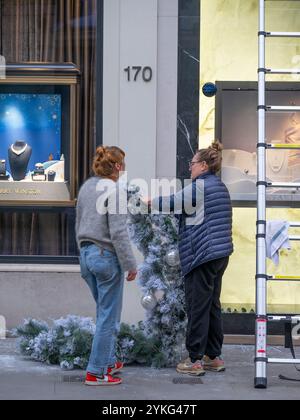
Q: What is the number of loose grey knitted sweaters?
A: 1